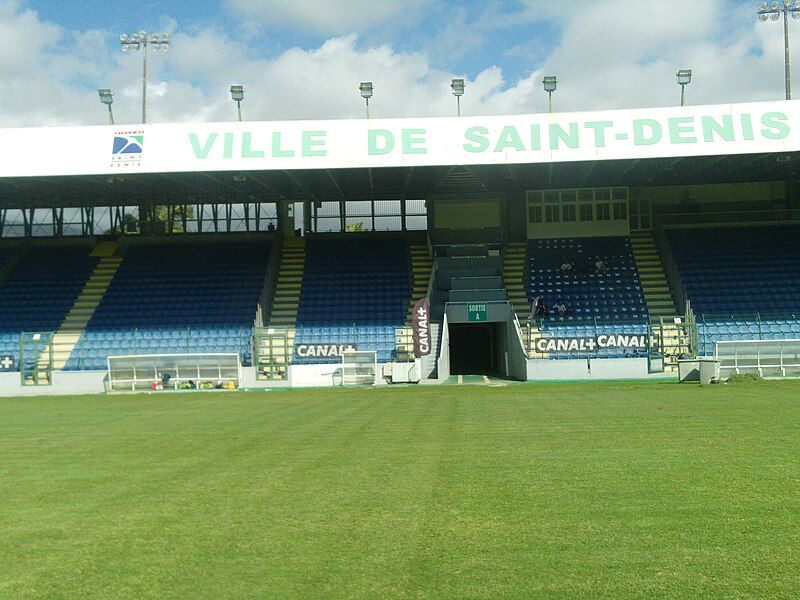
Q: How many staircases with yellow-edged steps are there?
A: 5